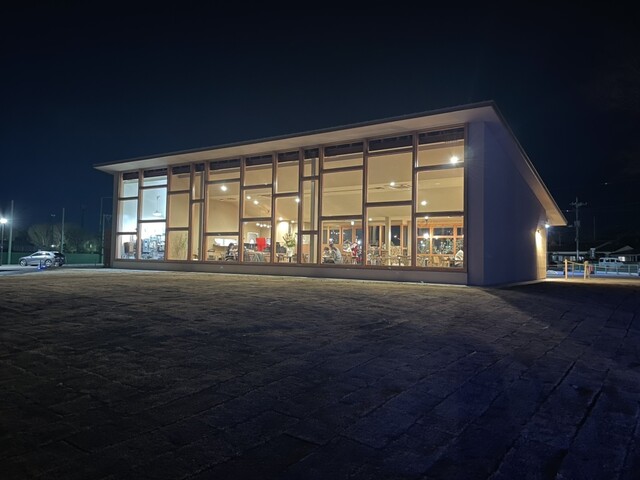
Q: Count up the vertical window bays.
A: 11